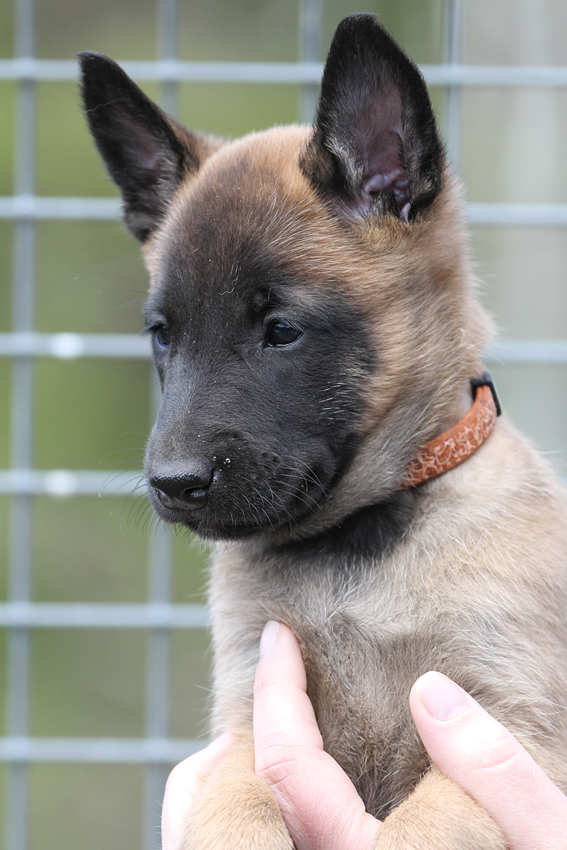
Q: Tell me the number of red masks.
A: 0